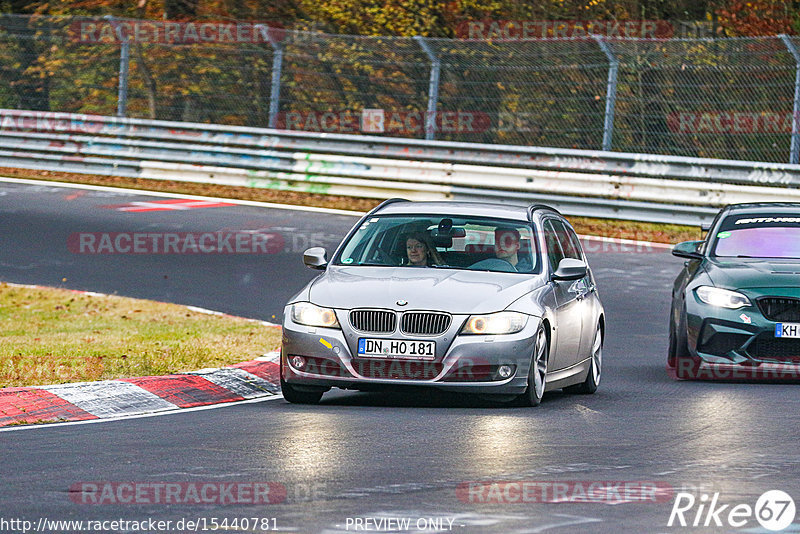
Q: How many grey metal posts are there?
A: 5